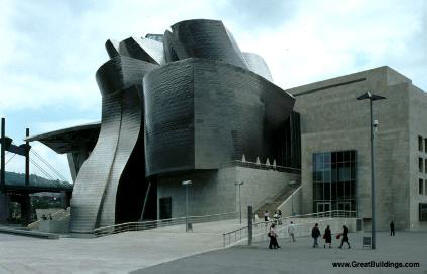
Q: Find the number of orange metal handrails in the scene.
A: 0